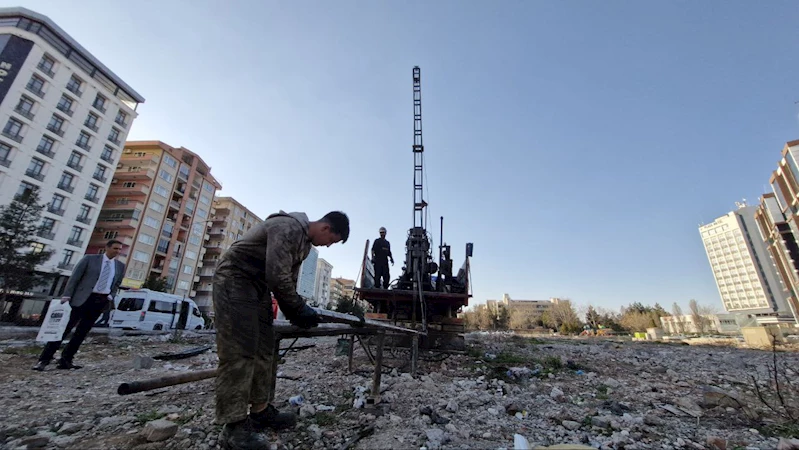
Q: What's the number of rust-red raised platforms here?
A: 1